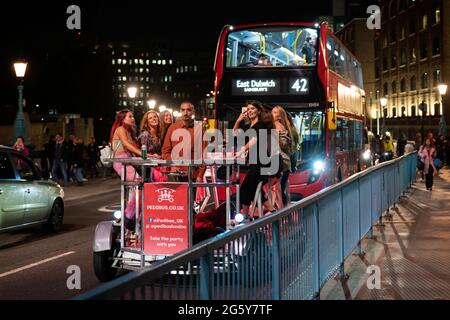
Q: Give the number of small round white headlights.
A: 2